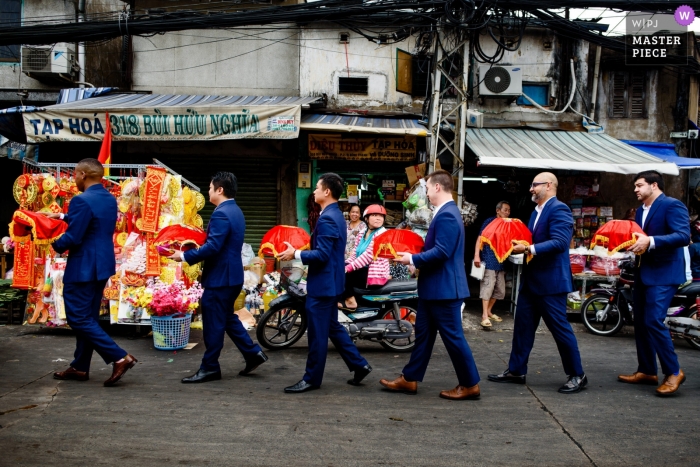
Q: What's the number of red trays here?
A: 6